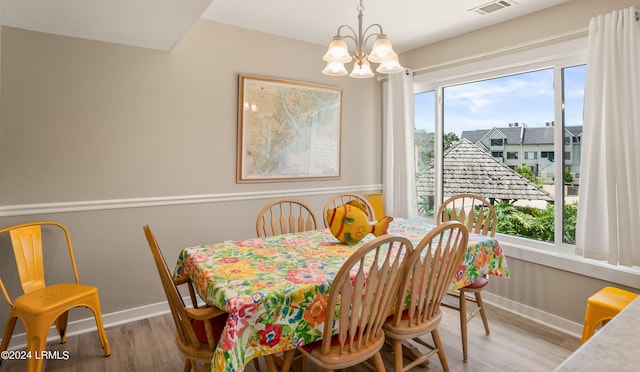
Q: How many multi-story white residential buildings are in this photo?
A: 1